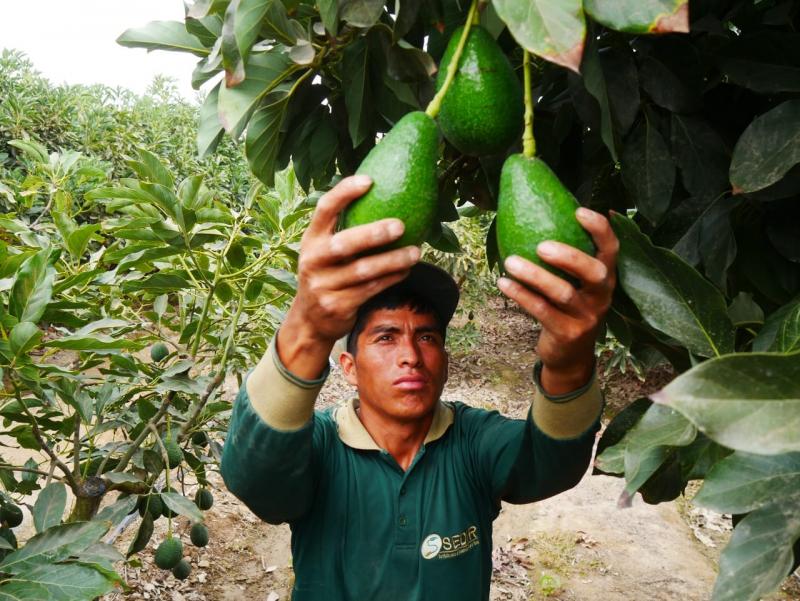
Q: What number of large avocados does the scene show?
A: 3